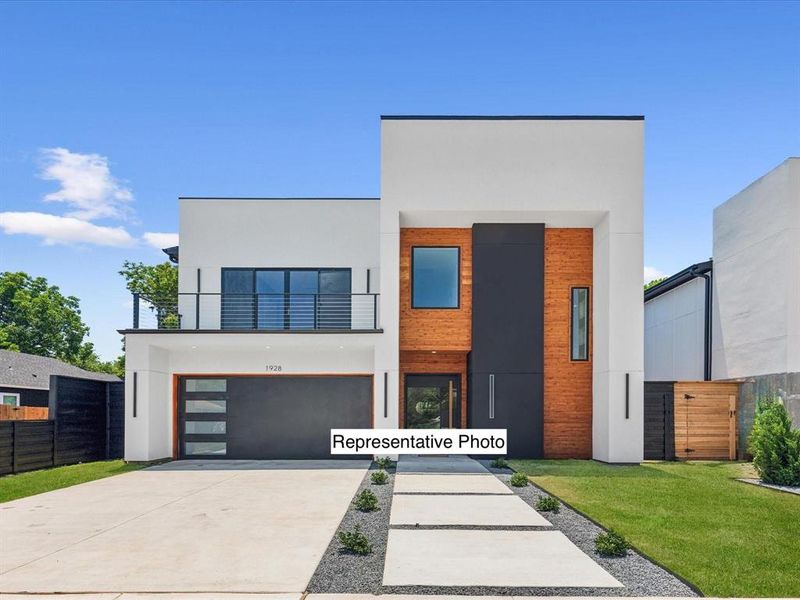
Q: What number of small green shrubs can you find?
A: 8